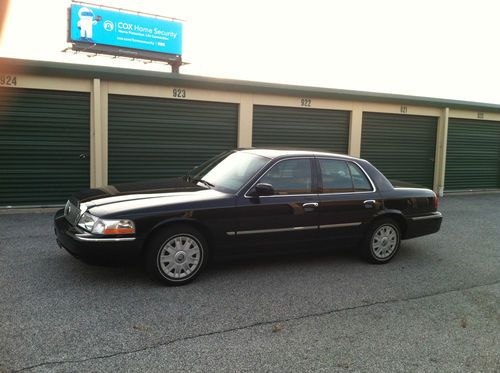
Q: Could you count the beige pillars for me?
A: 4